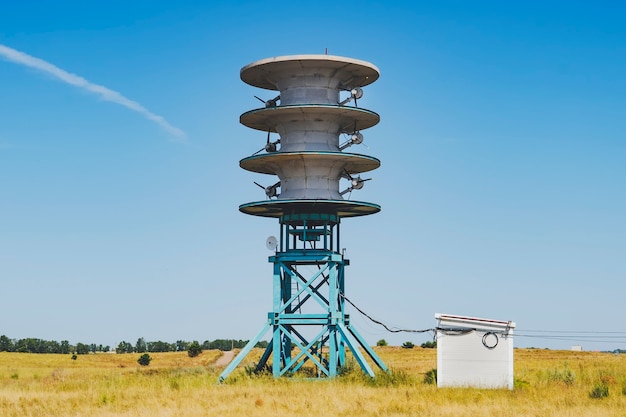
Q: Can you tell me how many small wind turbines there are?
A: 6